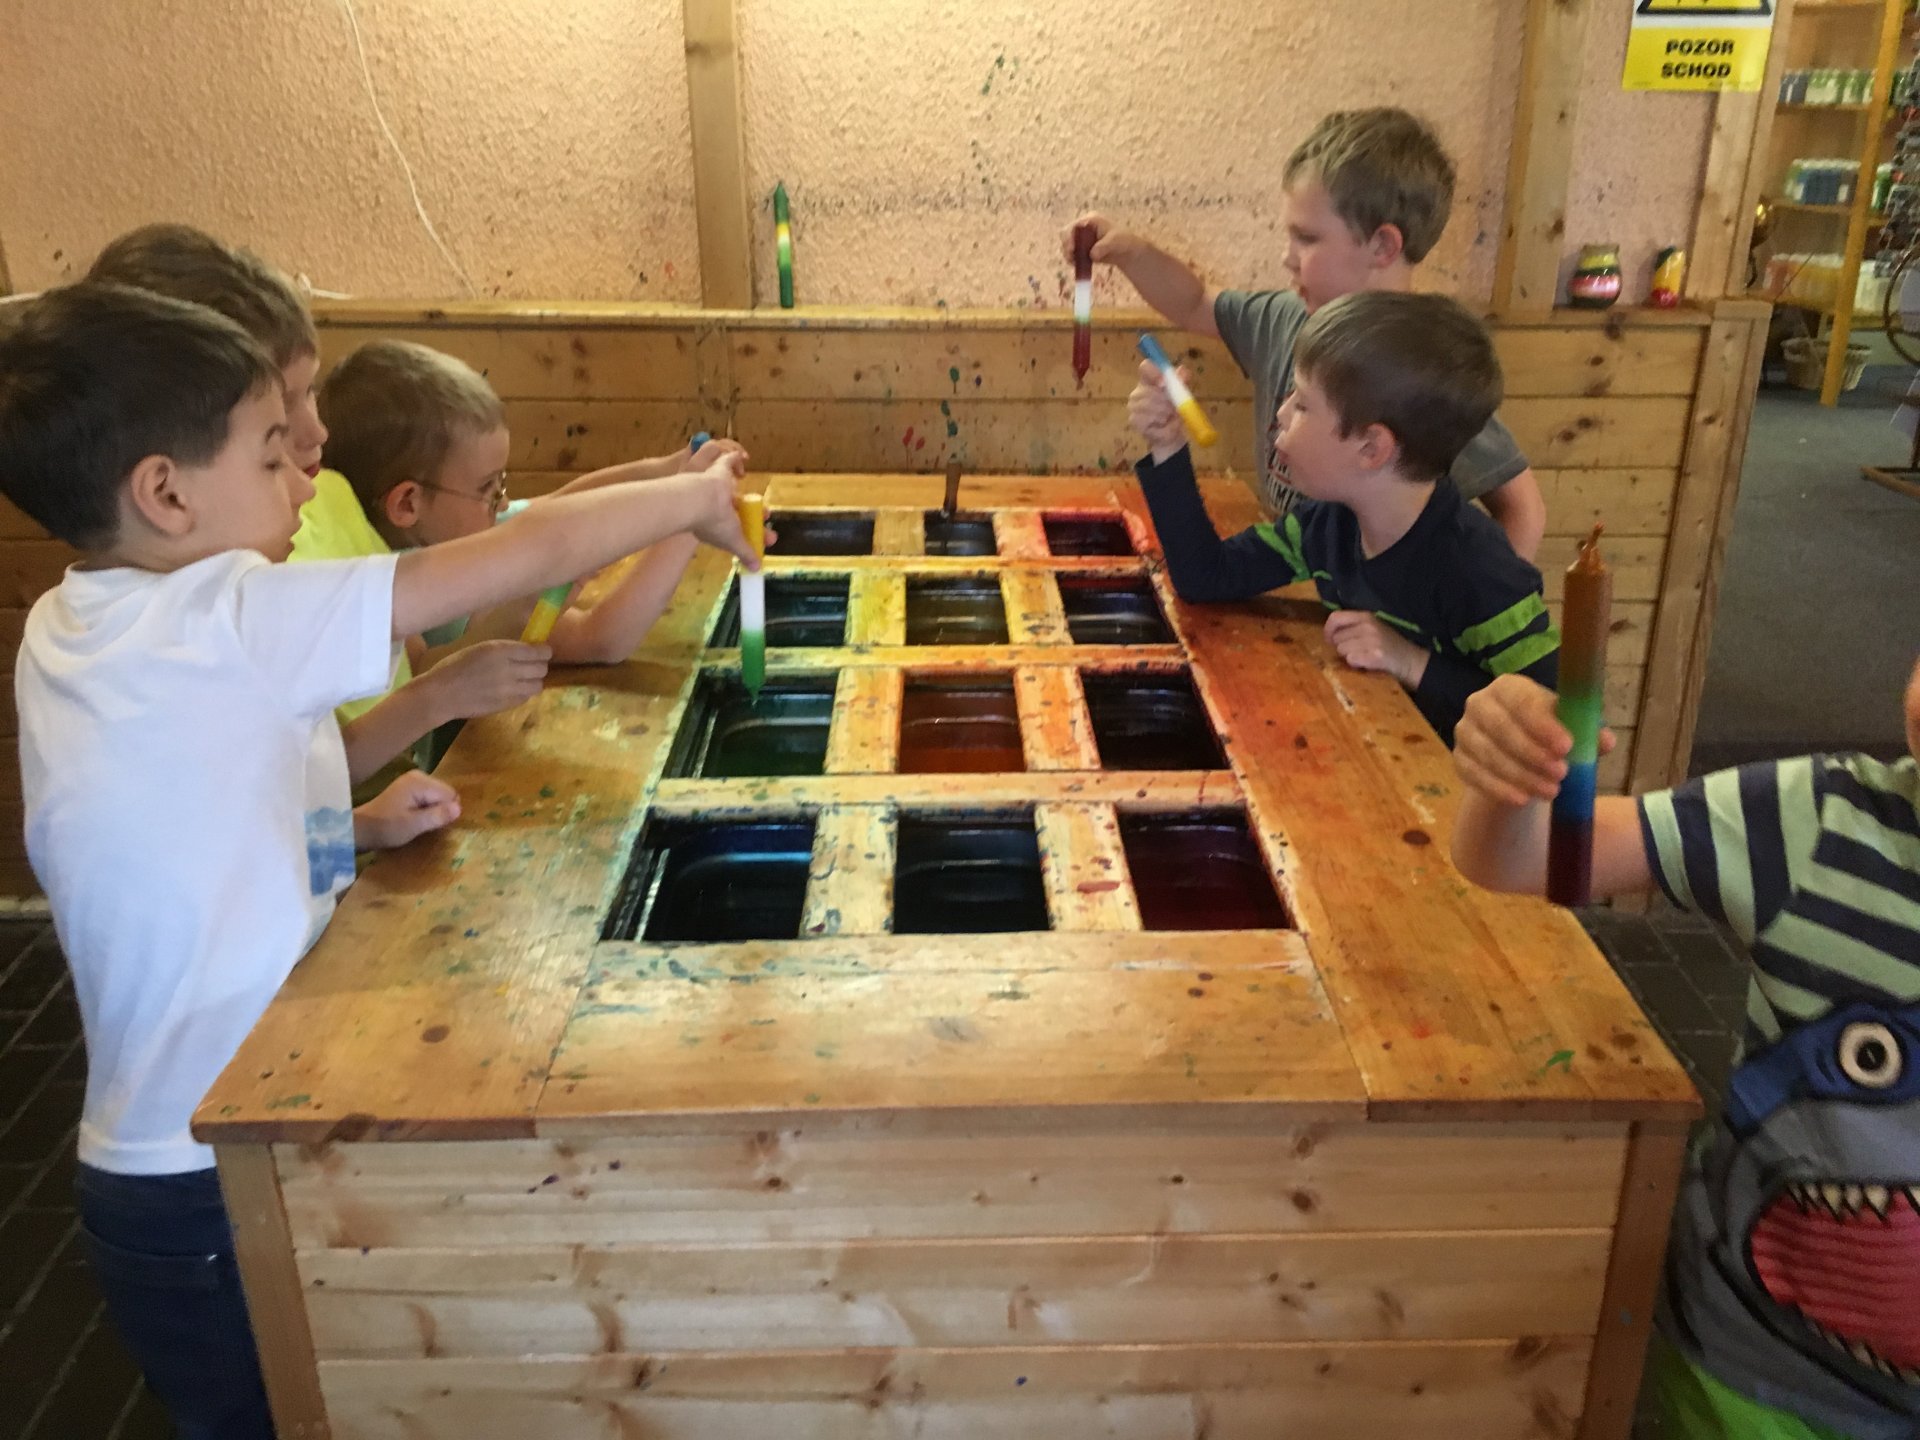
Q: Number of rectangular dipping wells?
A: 12